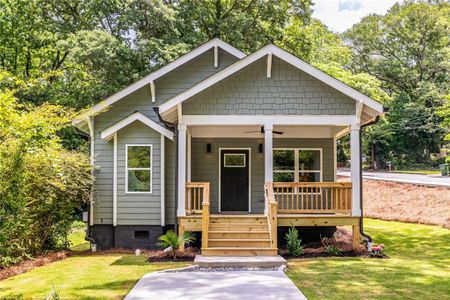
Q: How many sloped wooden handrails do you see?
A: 2